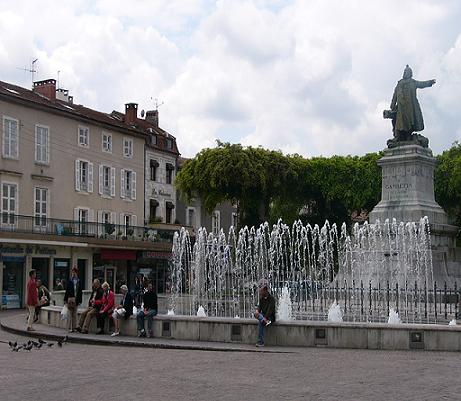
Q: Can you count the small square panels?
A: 4